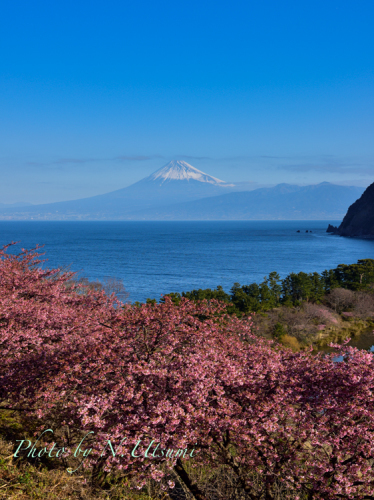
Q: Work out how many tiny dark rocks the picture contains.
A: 3